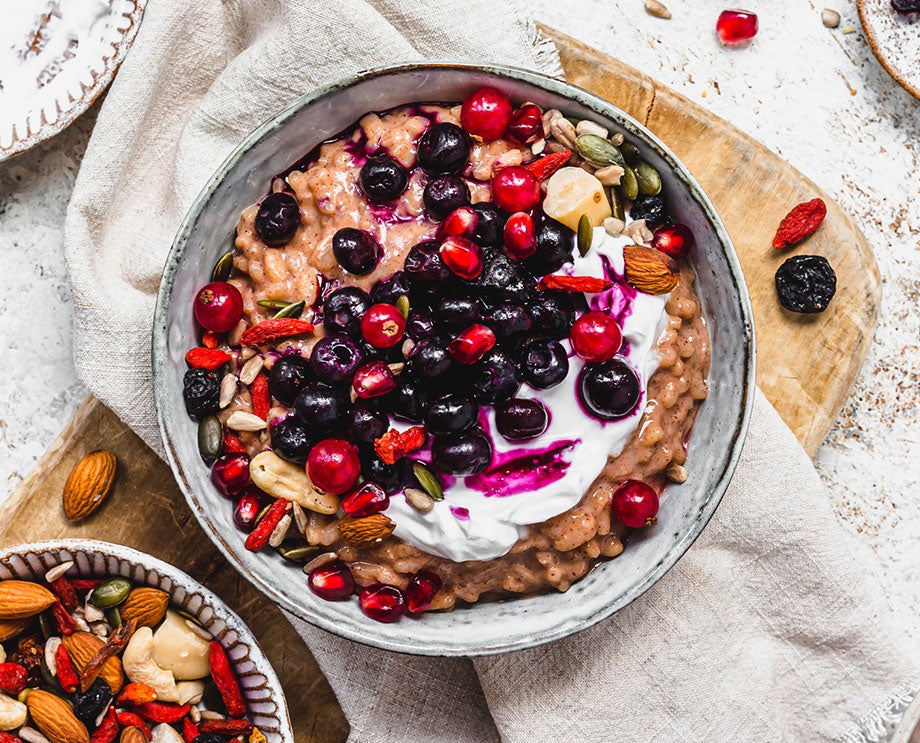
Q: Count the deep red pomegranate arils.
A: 14